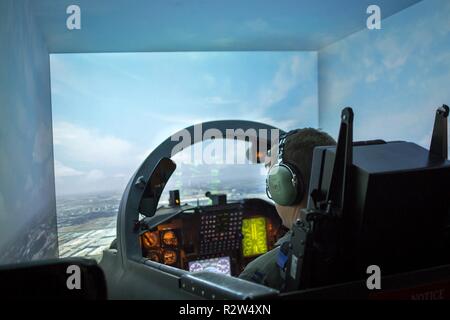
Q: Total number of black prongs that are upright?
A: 2